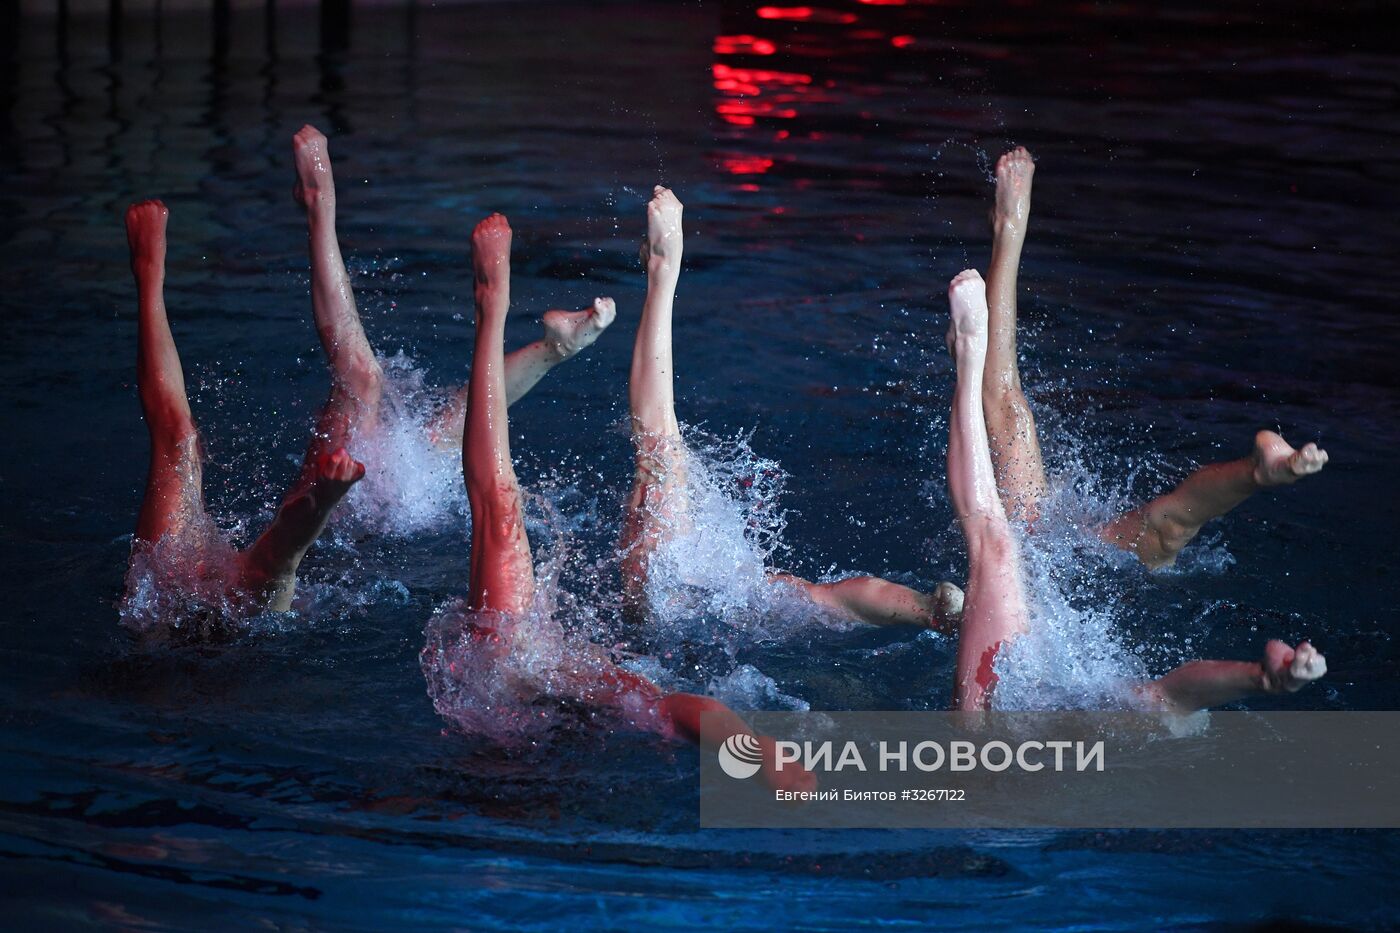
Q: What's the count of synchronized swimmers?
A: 6